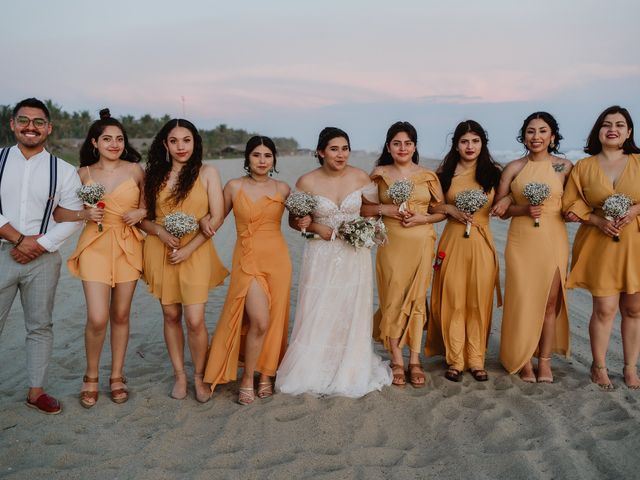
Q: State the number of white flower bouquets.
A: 8